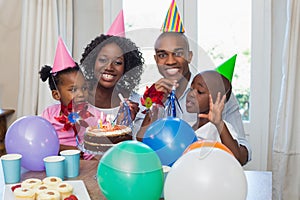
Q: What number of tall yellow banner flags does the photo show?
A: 0